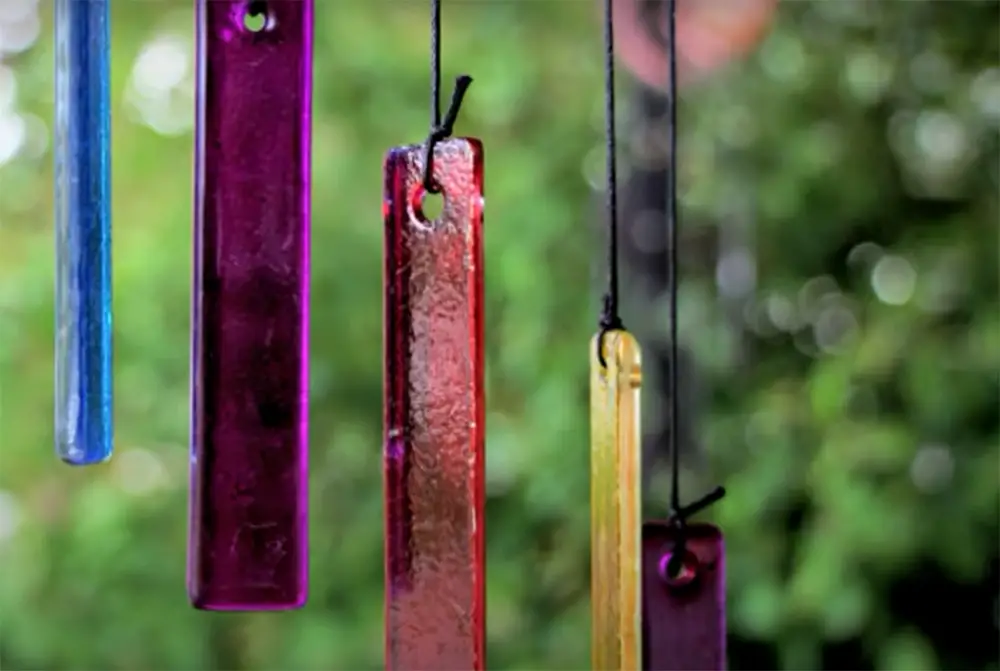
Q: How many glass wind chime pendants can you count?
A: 5